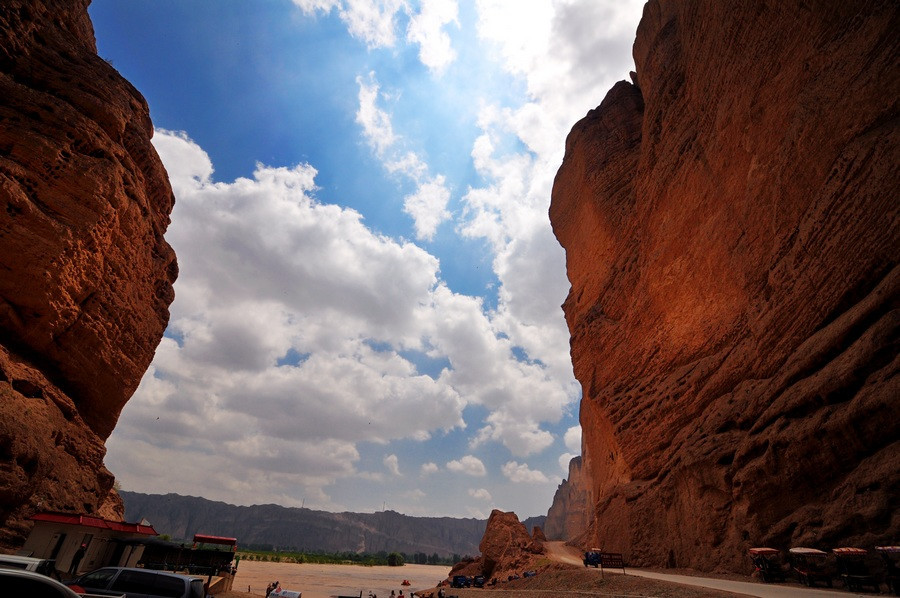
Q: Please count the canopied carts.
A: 4